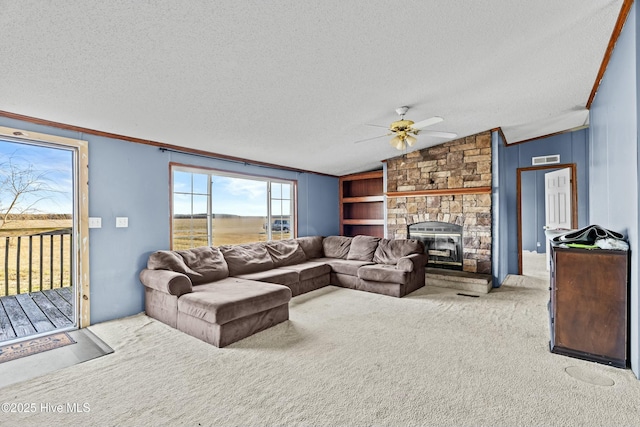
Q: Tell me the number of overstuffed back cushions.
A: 7